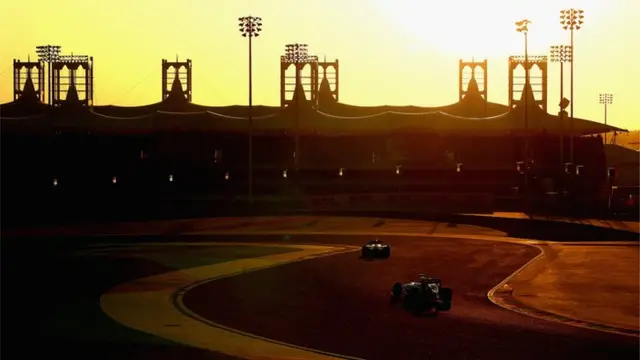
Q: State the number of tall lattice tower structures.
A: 7